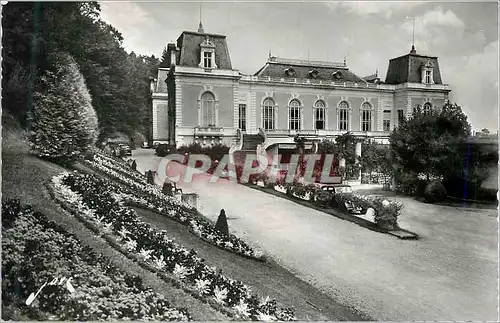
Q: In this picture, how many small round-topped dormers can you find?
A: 3